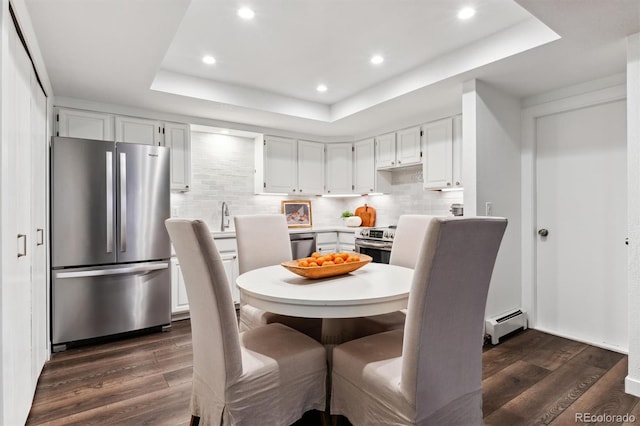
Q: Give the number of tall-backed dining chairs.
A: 4